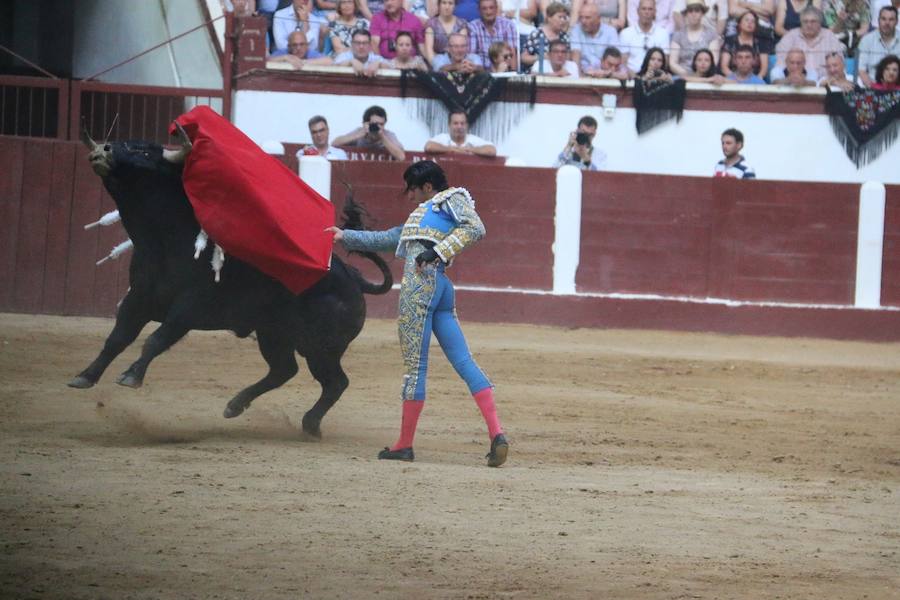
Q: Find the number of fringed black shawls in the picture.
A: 3